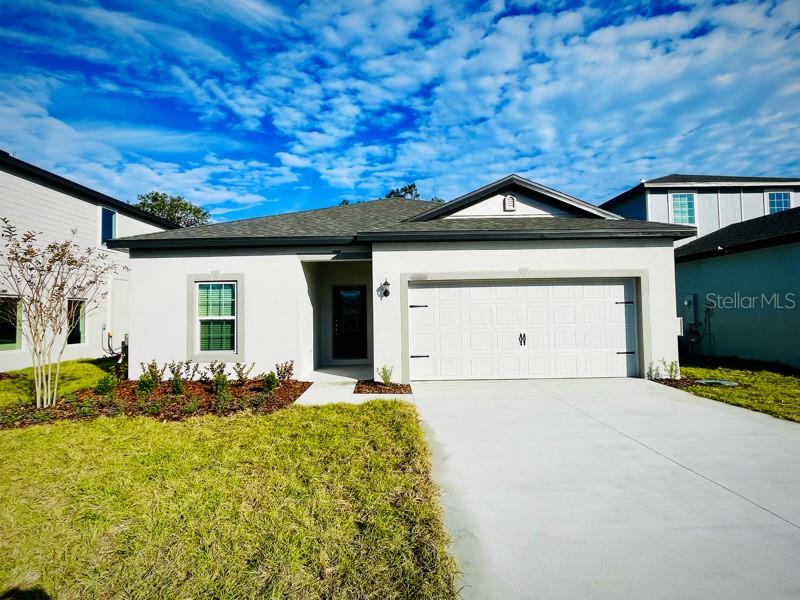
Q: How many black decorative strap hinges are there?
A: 4